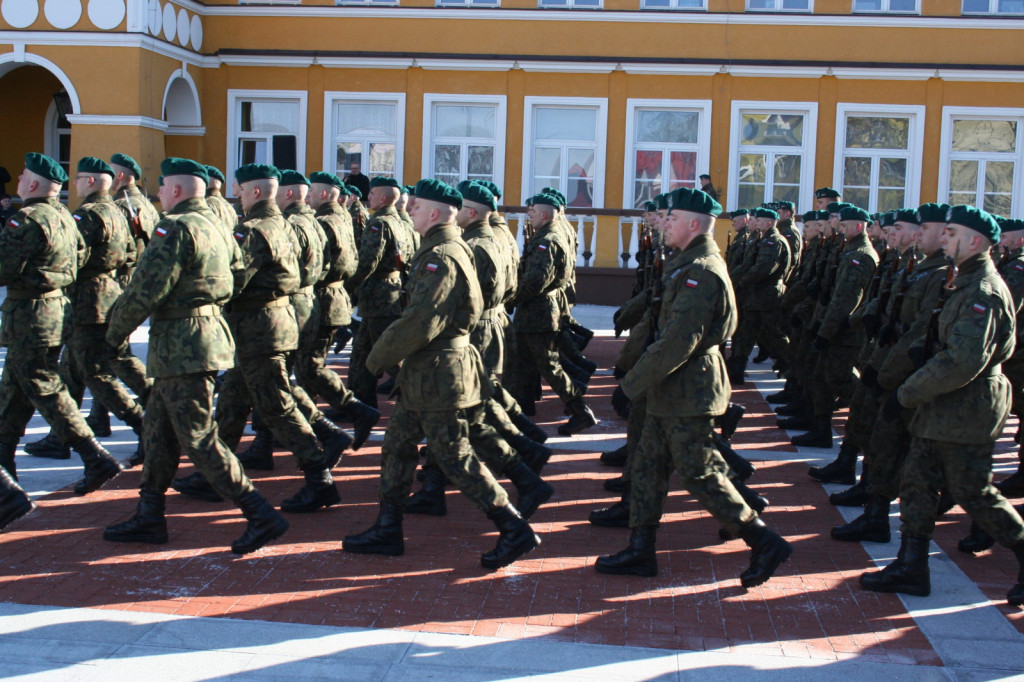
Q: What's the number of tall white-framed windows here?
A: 8